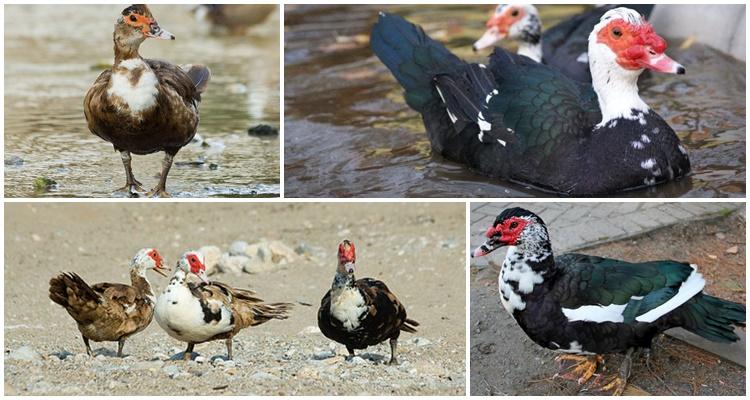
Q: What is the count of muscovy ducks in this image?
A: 7